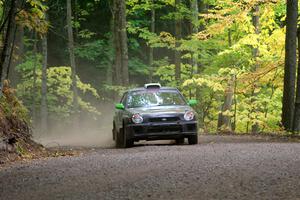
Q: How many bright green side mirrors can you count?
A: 2